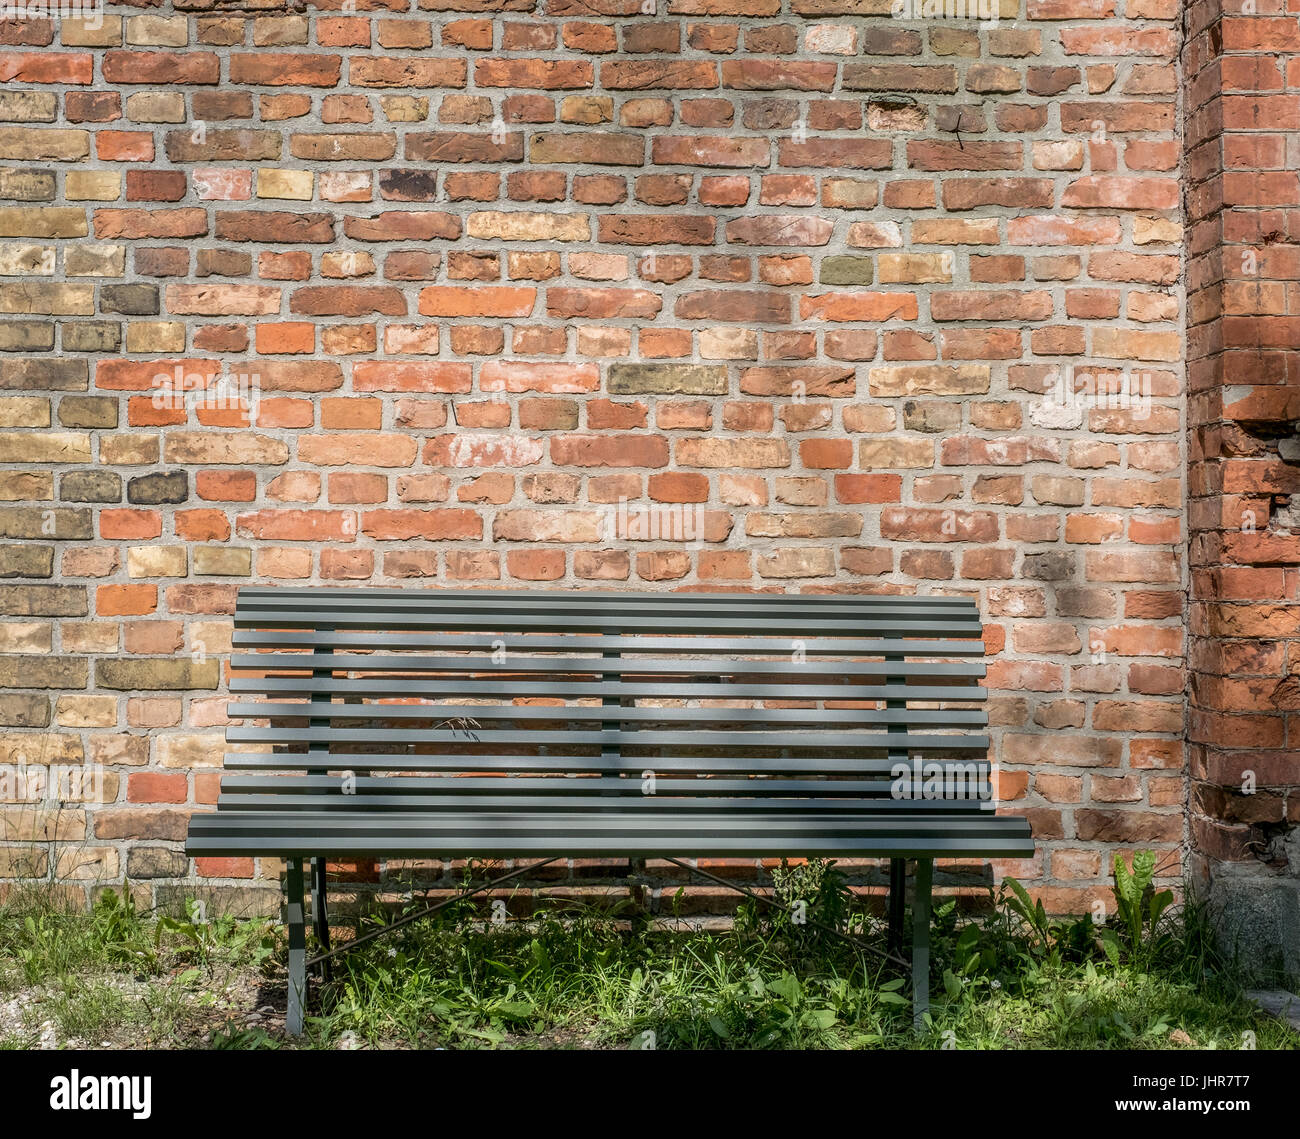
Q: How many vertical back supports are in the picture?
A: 3